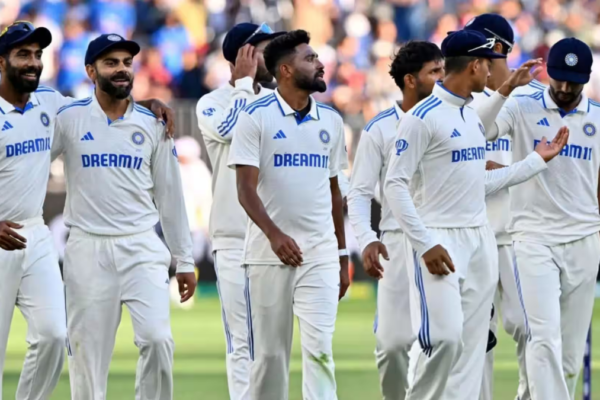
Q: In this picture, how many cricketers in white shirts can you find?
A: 8